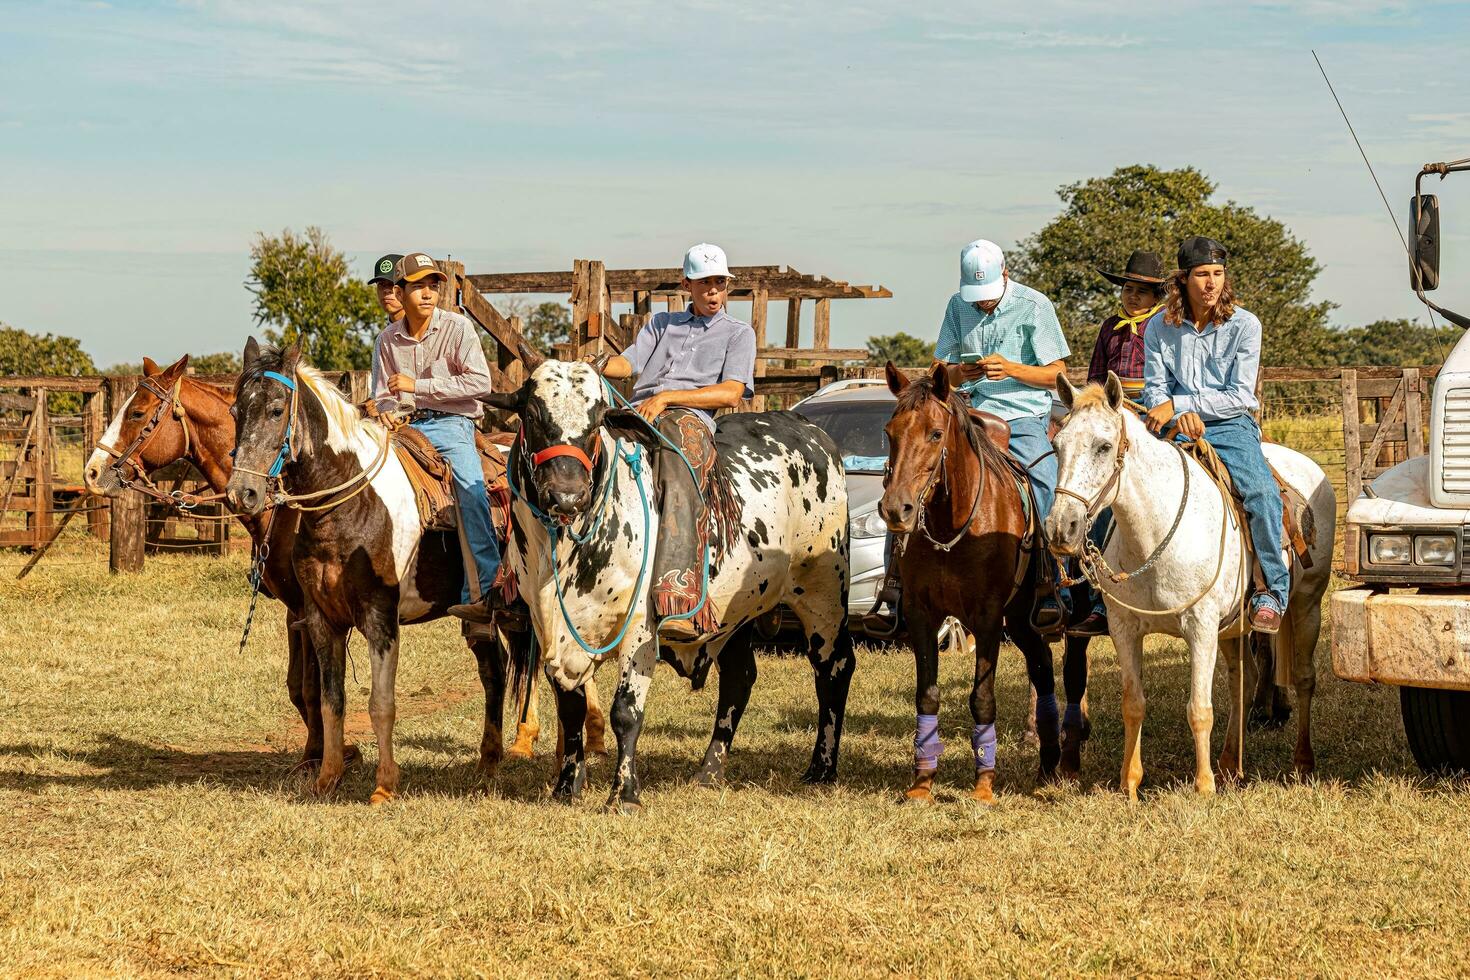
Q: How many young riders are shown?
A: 6